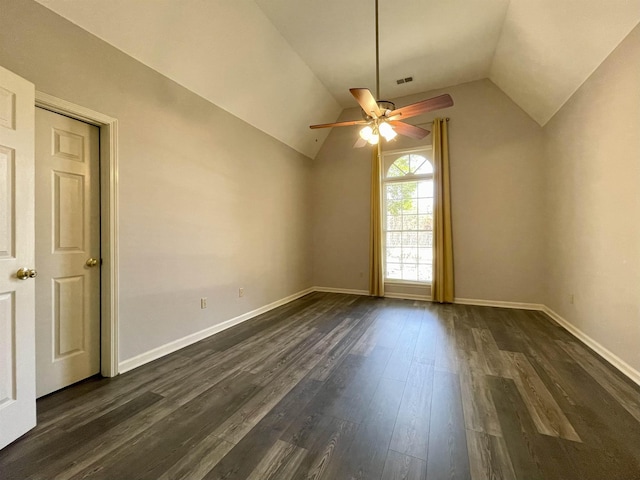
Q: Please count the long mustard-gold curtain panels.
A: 2